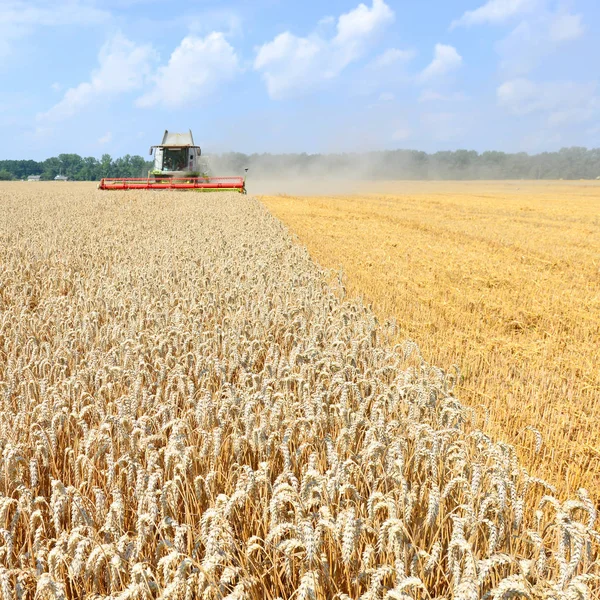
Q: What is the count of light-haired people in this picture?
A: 0